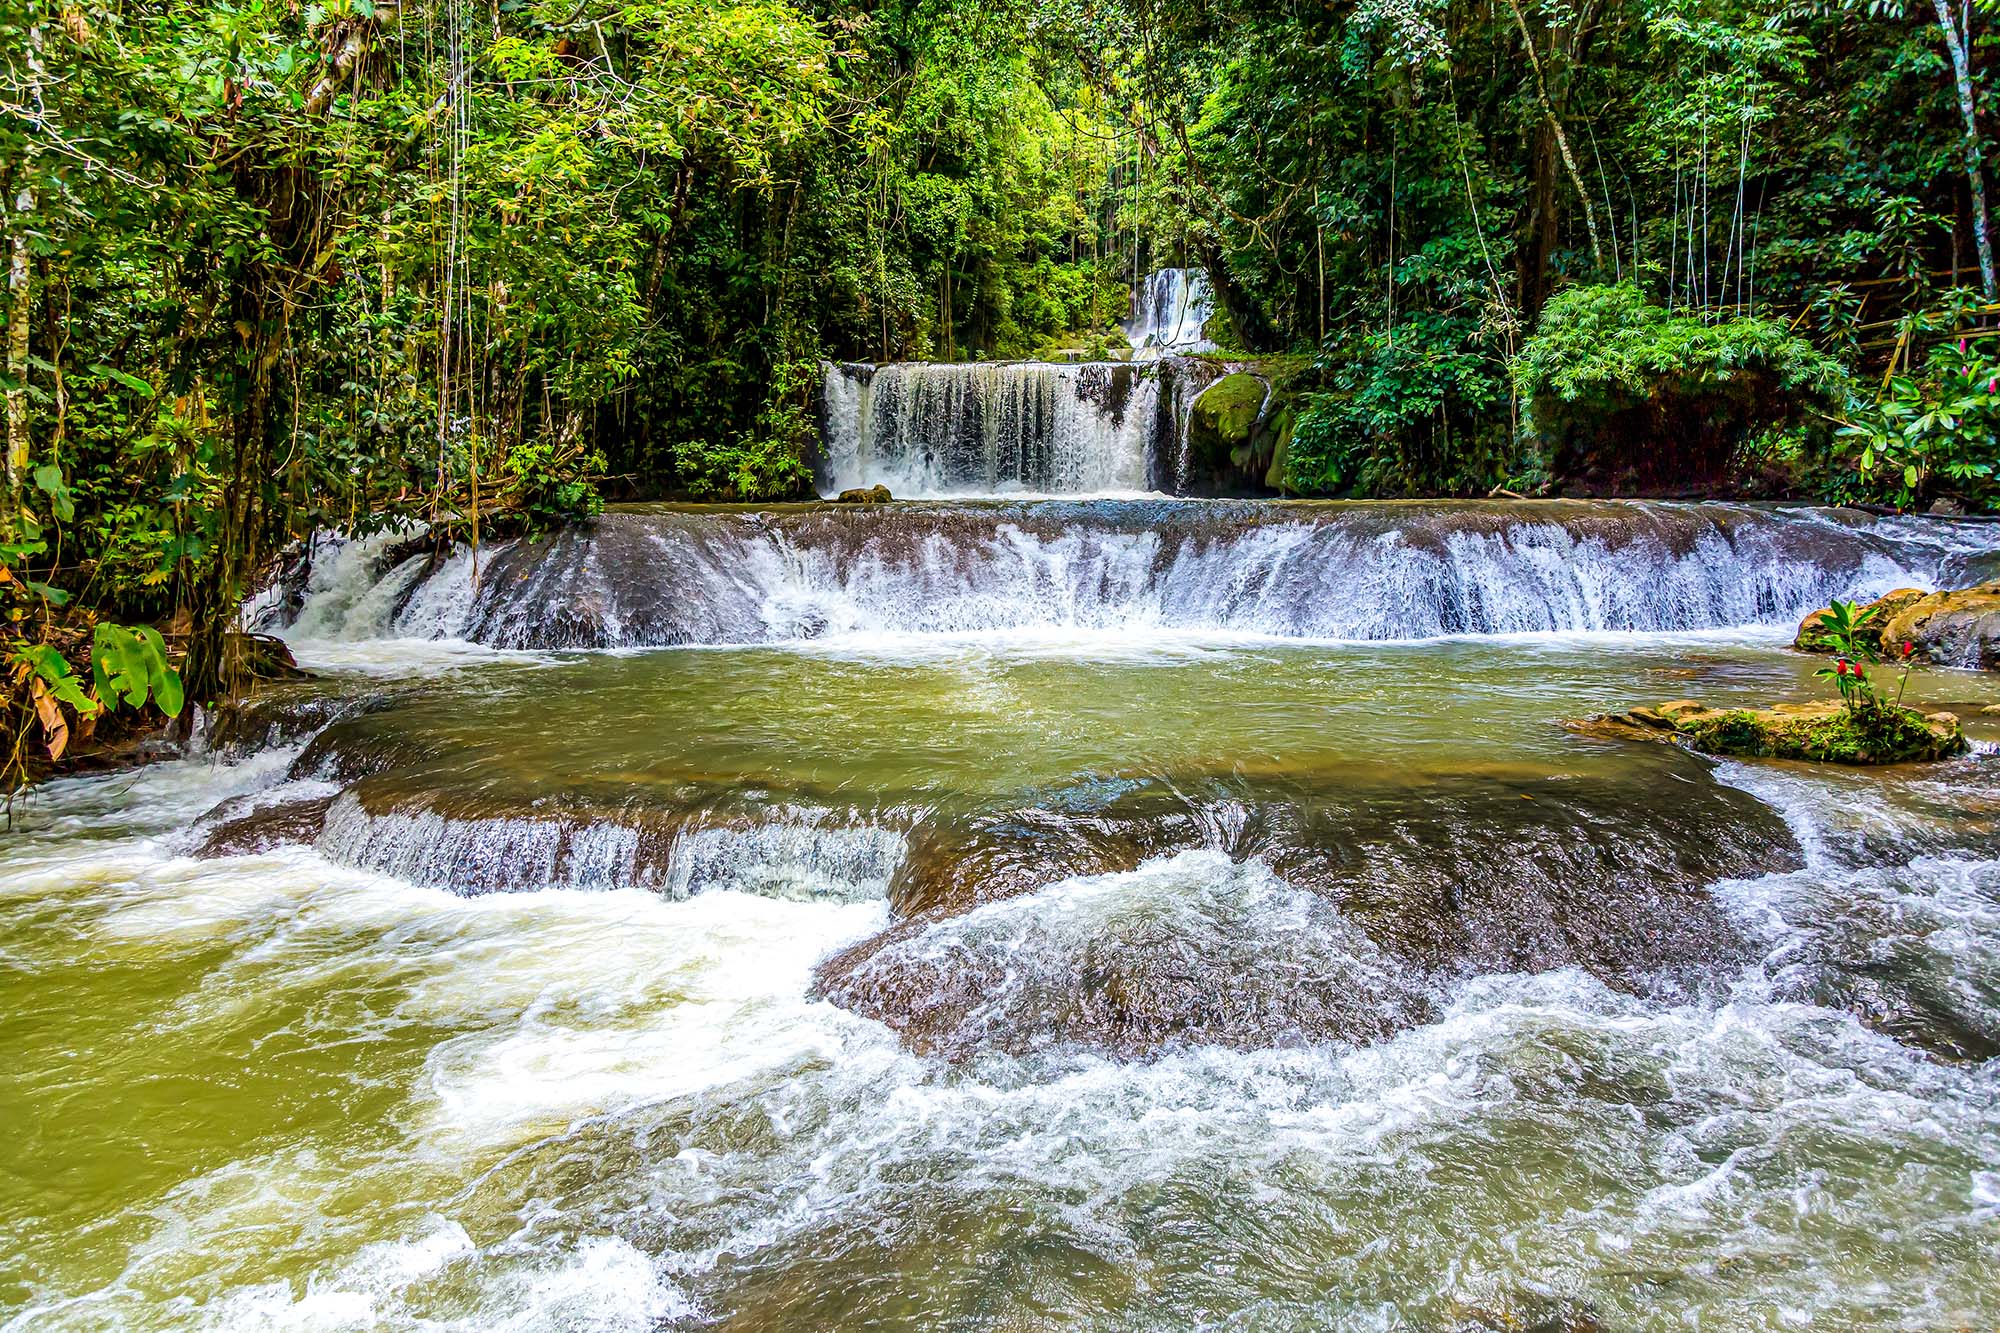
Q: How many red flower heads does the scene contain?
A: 3